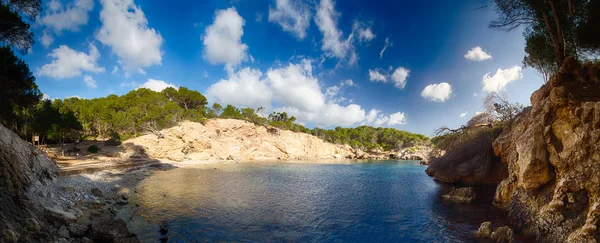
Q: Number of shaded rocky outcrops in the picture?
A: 2